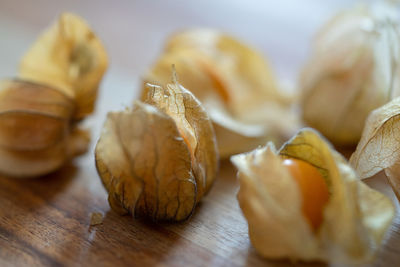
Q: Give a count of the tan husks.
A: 6